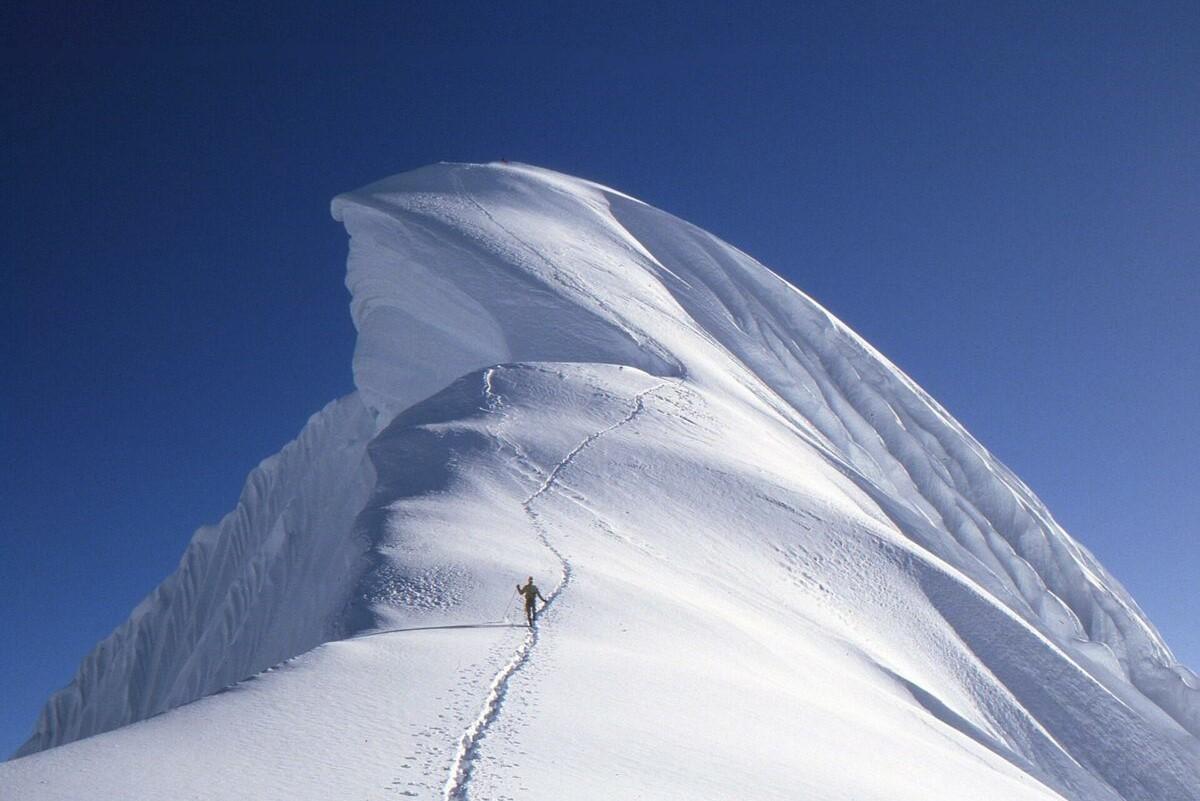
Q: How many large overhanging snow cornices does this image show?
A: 1